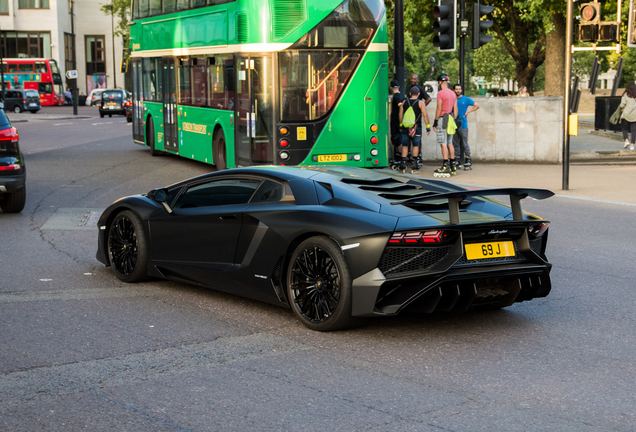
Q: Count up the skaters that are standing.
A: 5